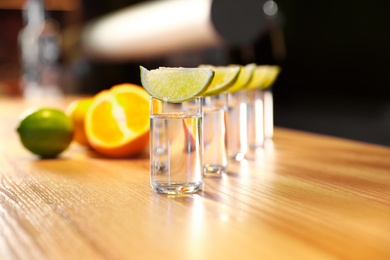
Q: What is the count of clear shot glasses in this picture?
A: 5